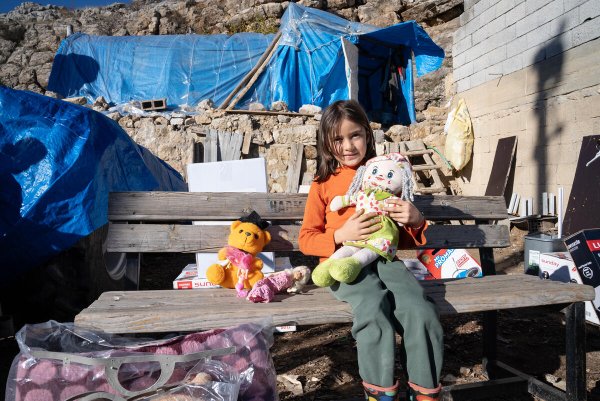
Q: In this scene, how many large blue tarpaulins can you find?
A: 2